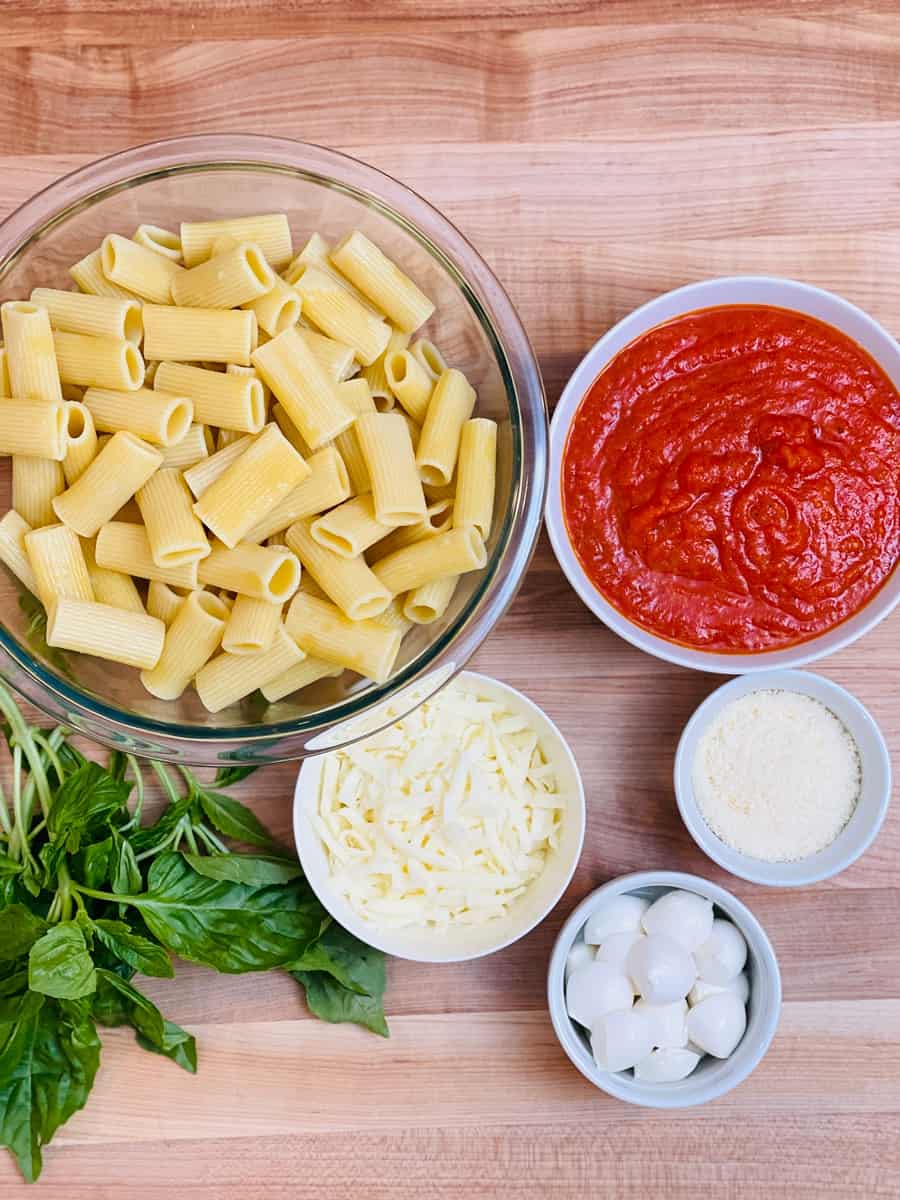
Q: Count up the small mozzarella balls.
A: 12